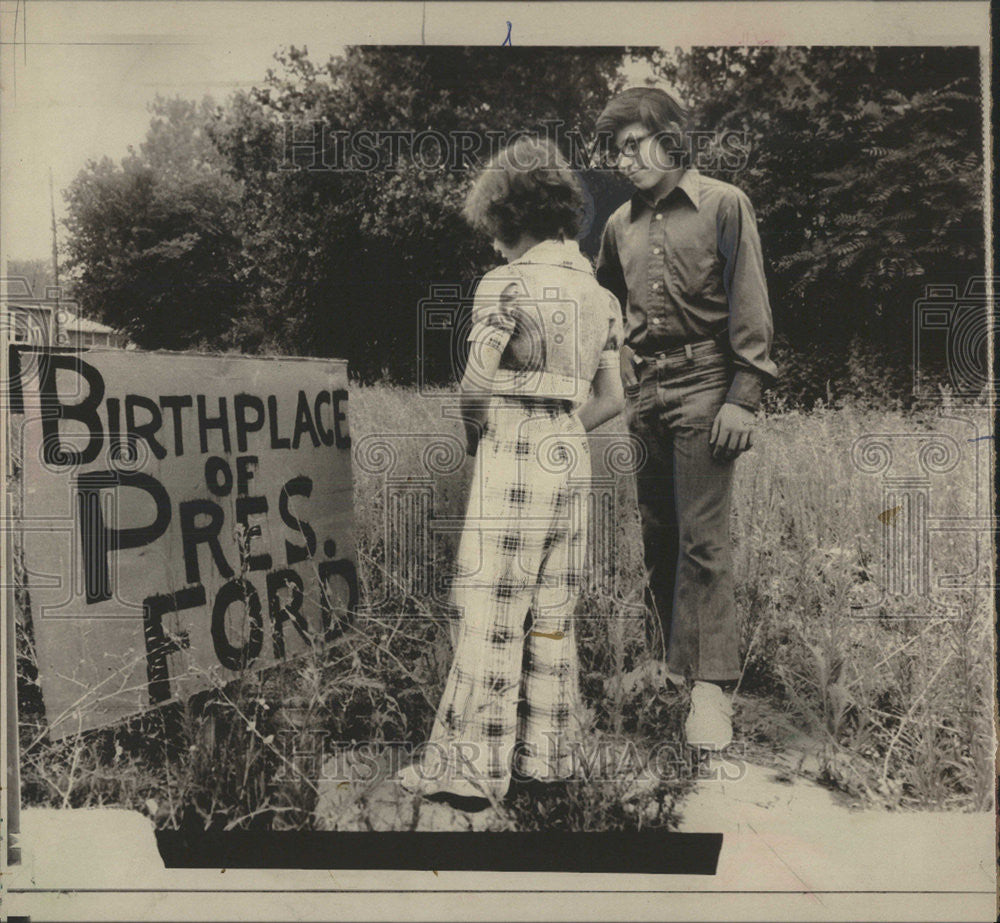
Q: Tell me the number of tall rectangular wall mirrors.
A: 0